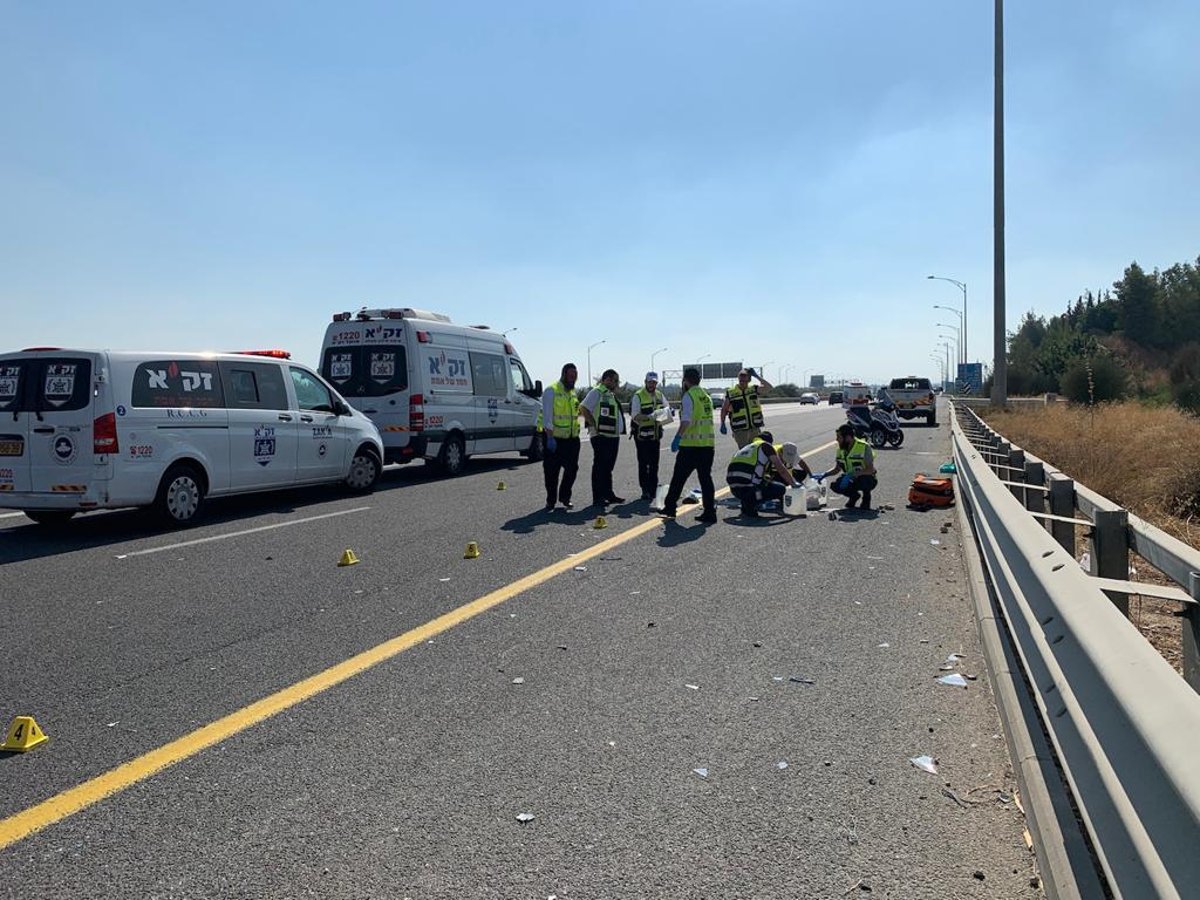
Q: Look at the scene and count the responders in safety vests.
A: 8